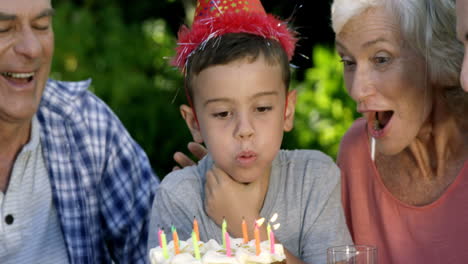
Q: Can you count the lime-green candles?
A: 4